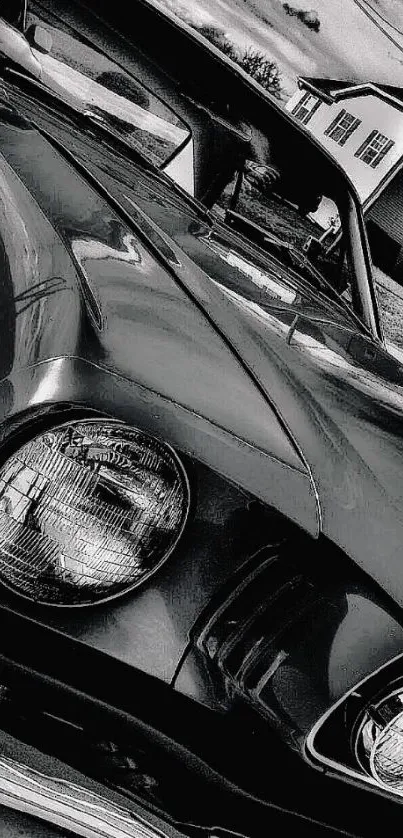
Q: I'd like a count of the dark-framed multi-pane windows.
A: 3